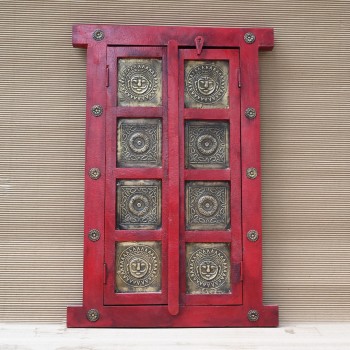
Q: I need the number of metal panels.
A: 8